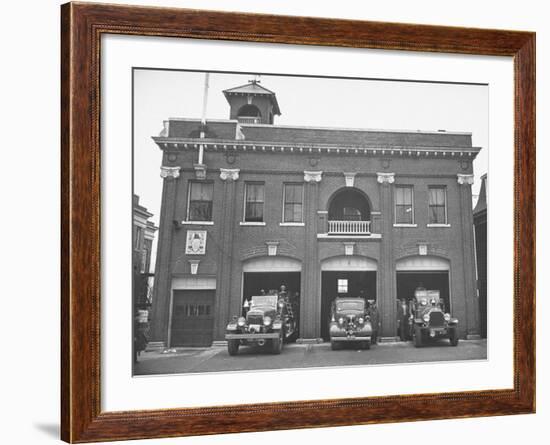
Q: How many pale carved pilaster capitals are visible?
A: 5